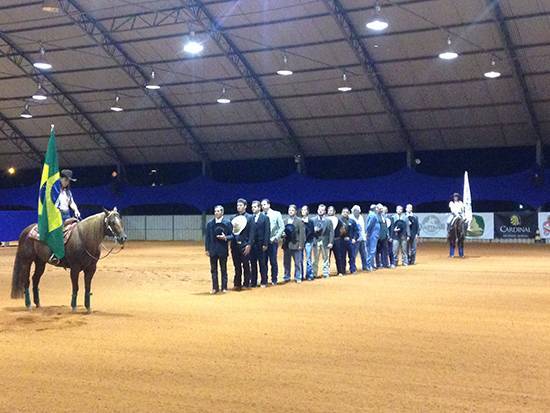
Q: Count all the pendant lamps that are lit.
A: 12